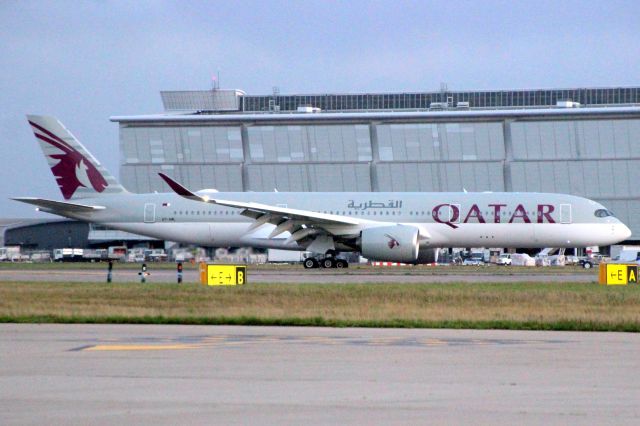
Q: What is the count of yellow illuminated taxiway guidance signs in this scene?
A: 2